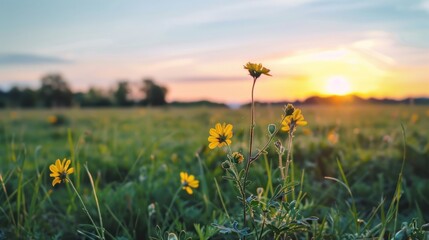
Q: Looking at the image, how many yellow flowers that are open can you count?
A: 5